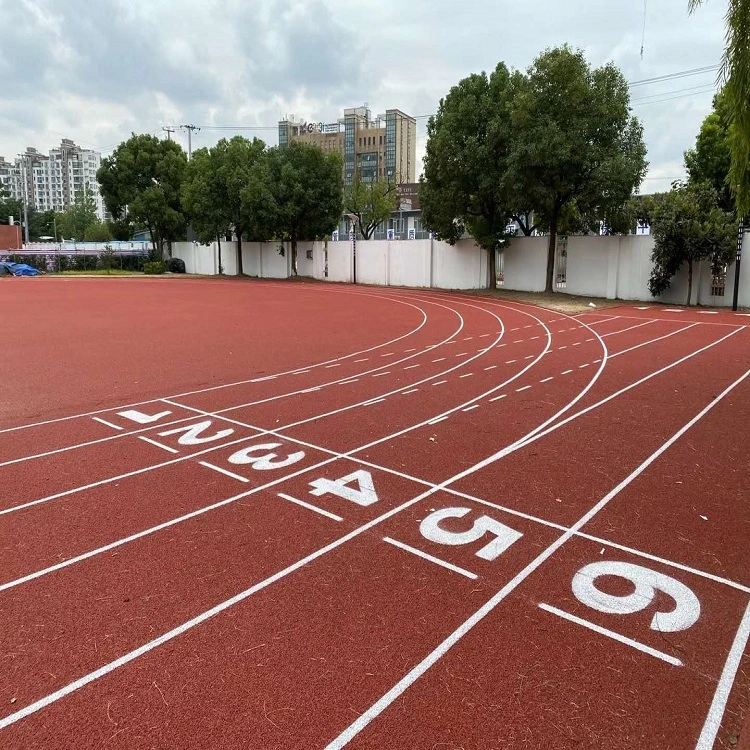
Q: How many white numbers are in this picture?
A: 6